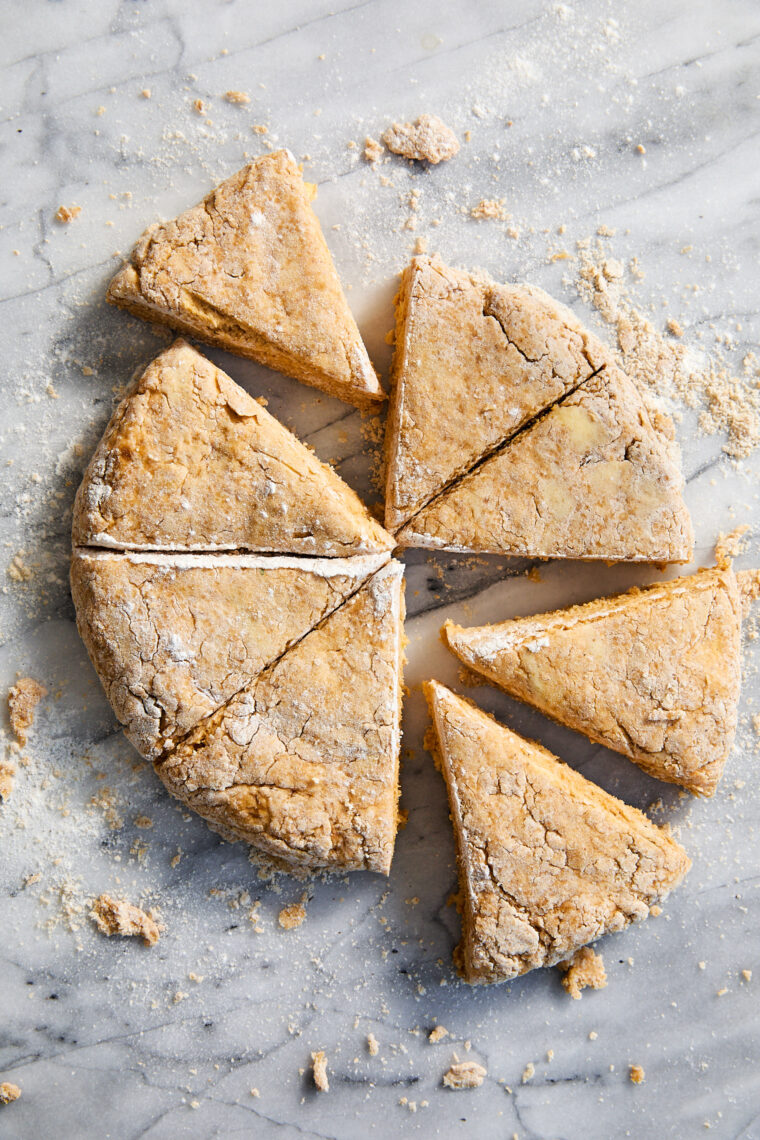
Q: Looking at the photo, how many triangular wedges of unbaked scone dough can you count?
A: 8